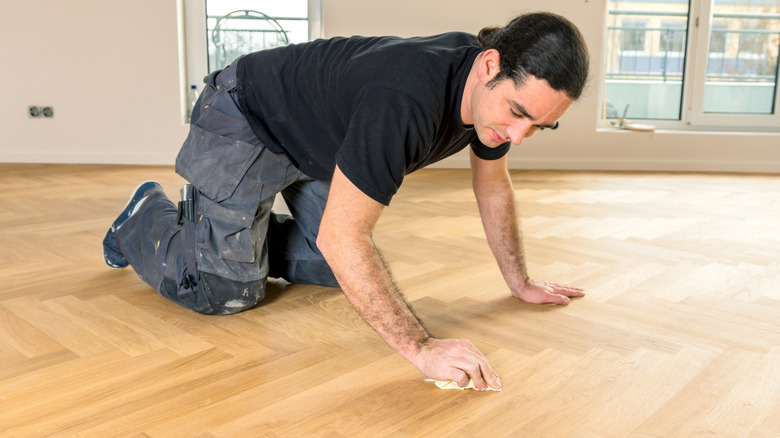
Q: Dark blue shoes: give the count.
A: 1